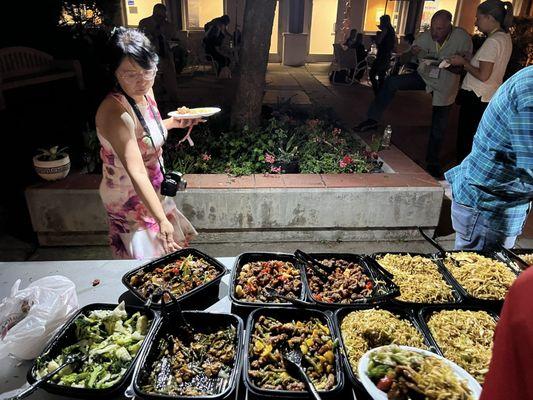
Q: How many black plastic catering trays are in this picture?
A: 11